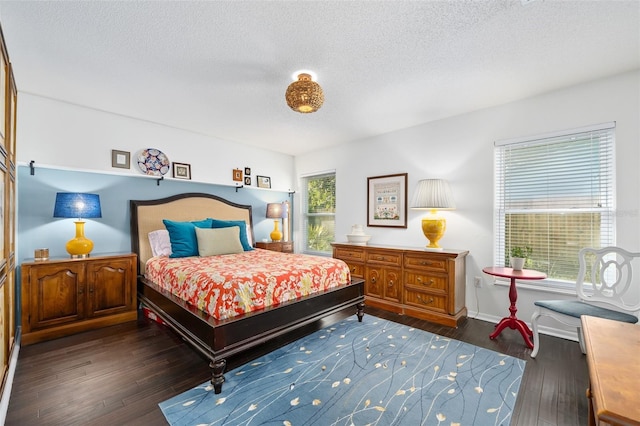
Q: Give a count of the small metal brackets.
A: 4